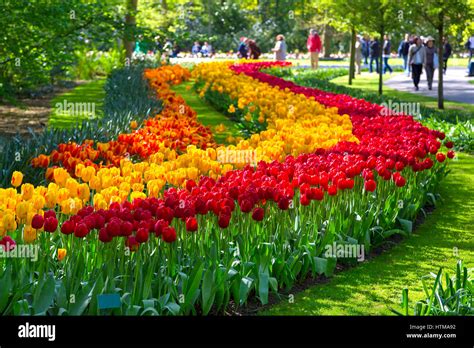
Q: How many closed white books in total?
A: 0